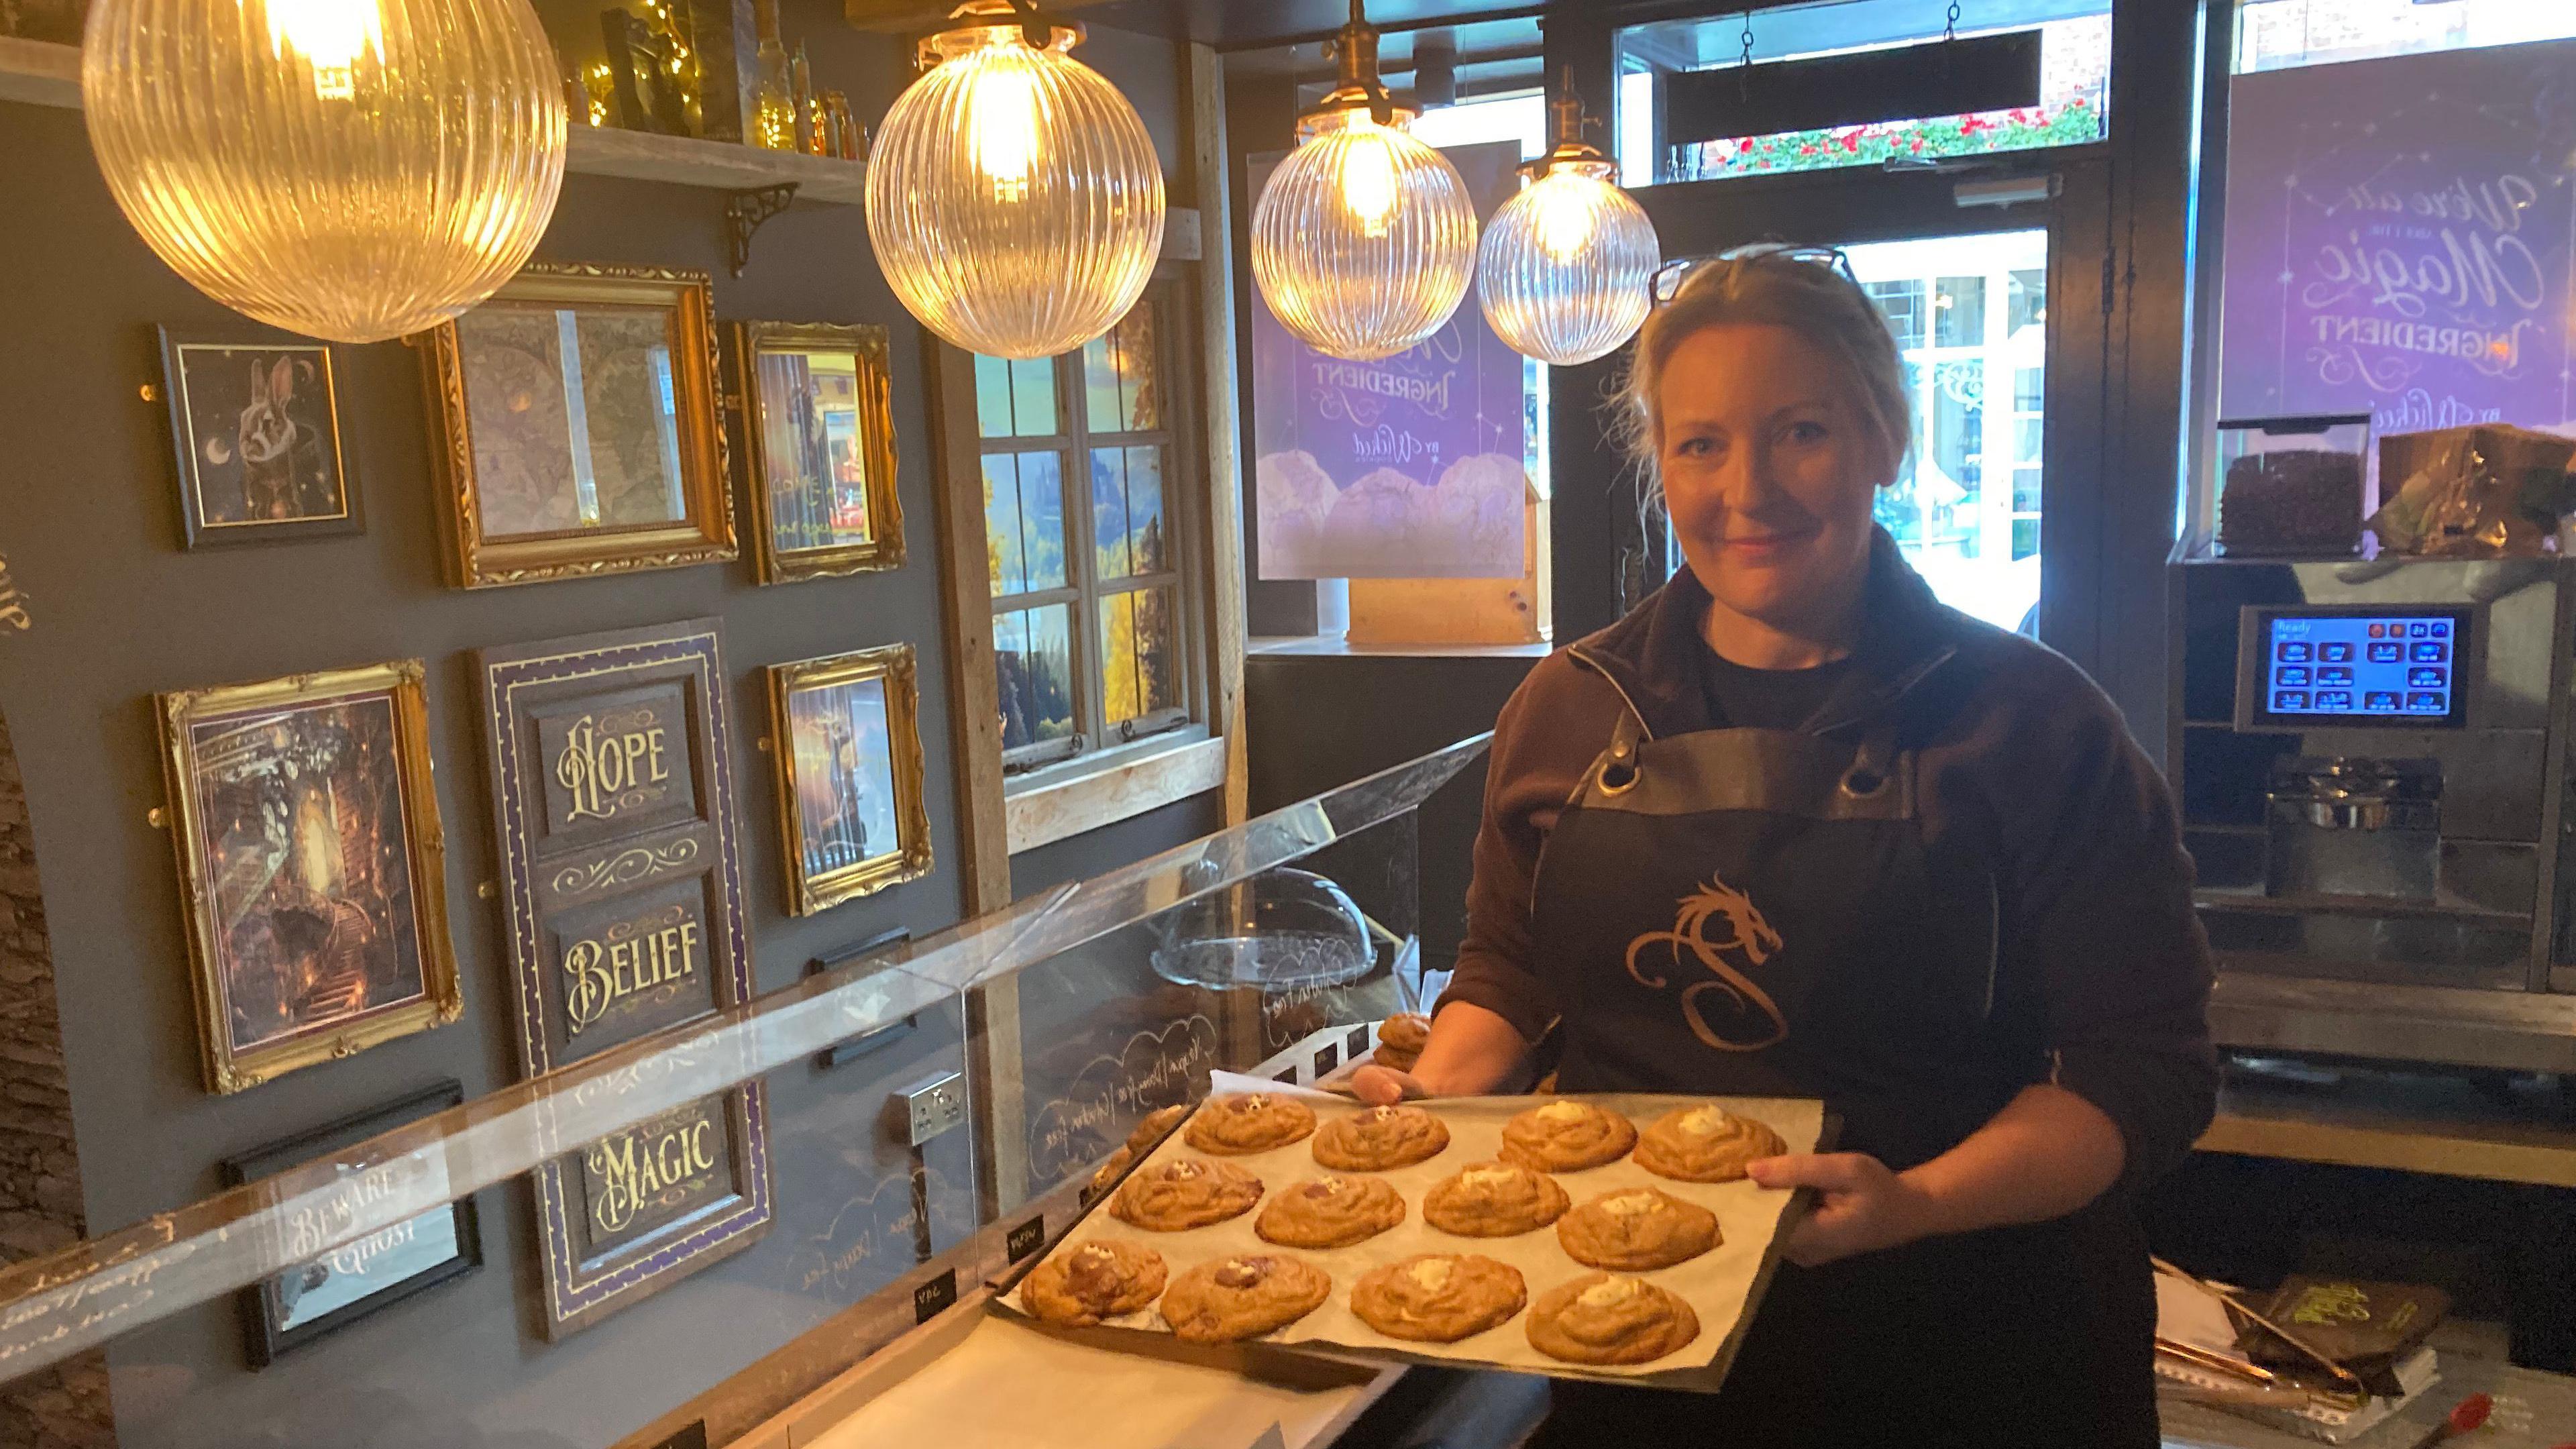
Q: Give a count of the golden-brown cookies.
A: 12